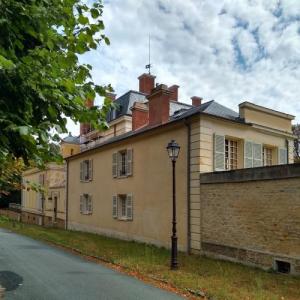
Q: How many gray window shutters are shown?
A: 12